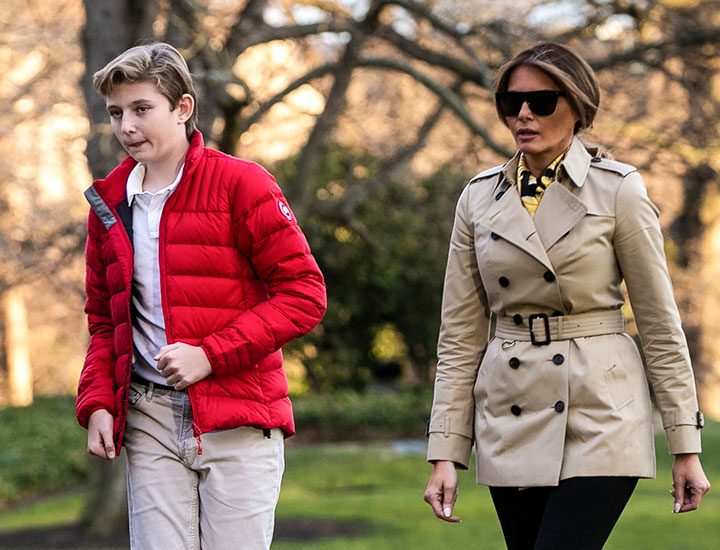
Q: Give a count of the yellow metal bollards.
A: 0